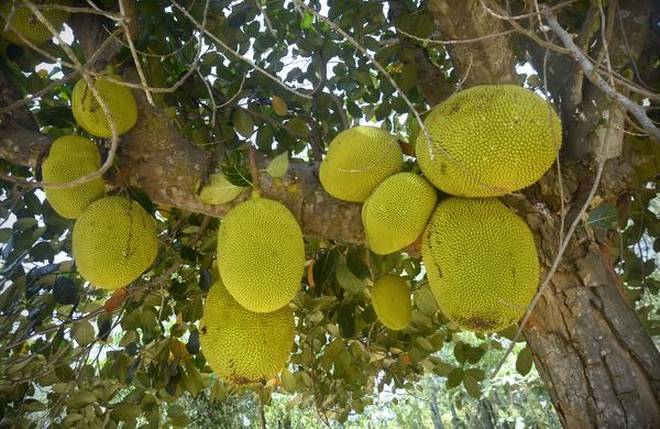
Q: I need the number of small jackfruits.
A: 1